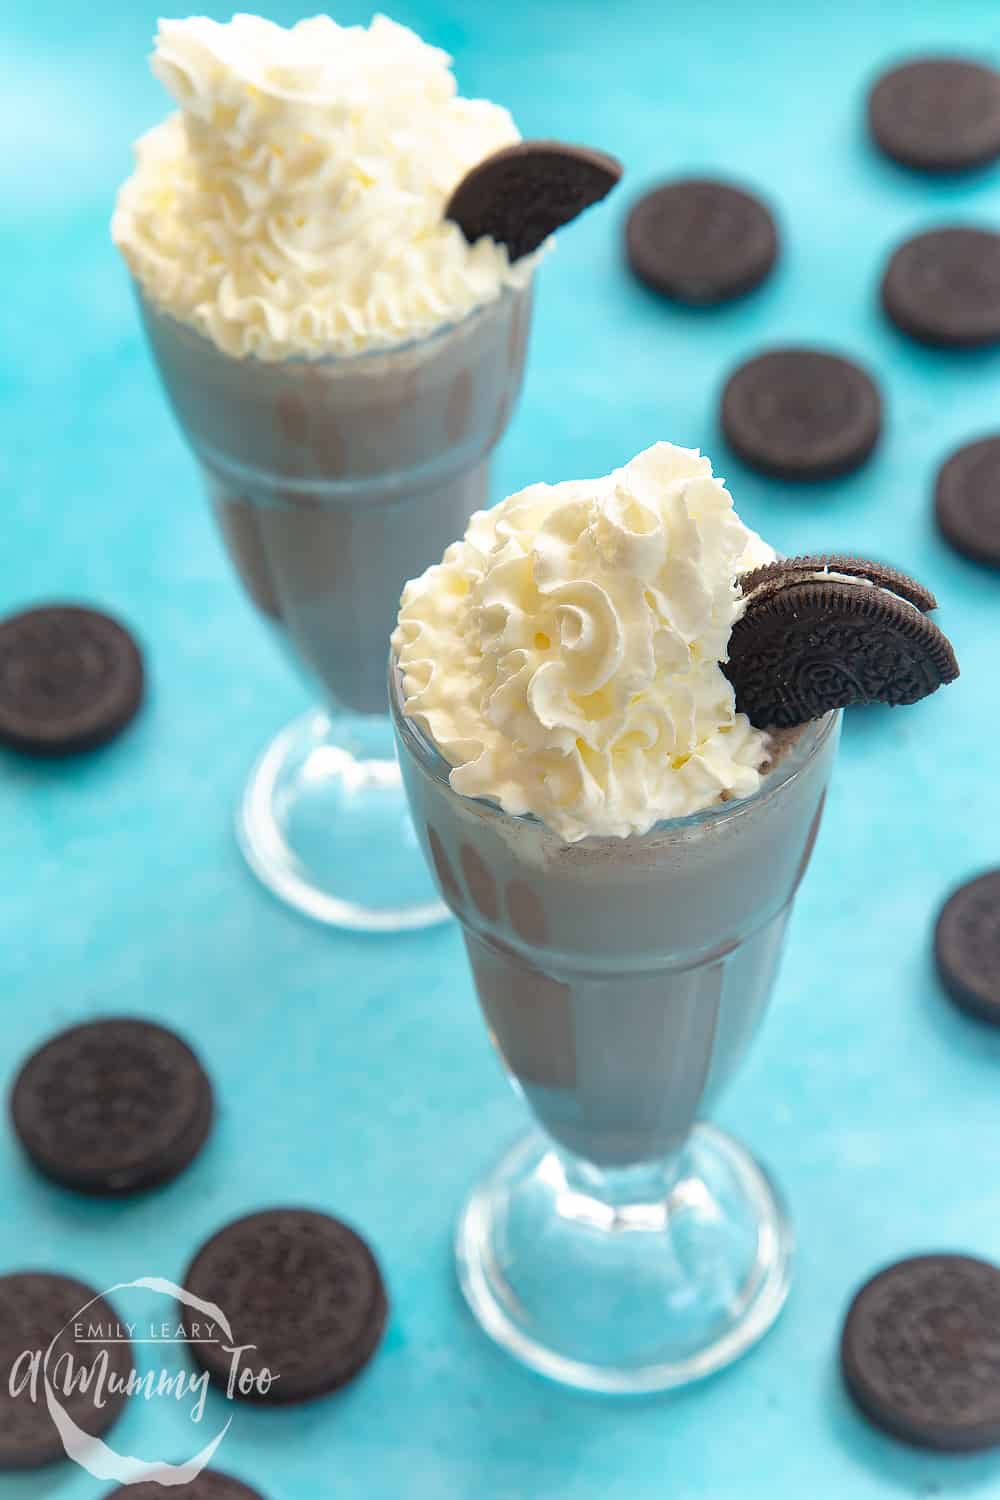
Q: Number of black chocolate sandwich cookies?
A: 14